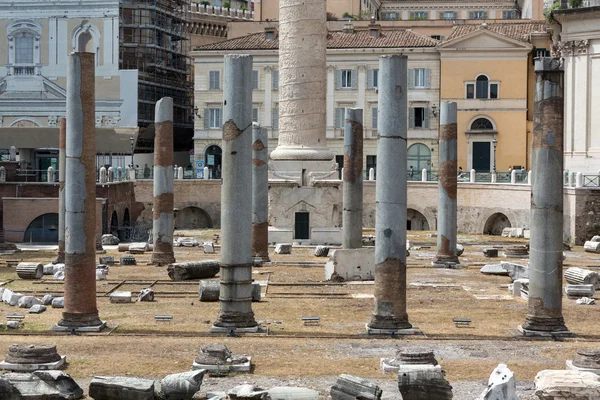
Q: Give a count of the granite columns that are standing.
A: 9